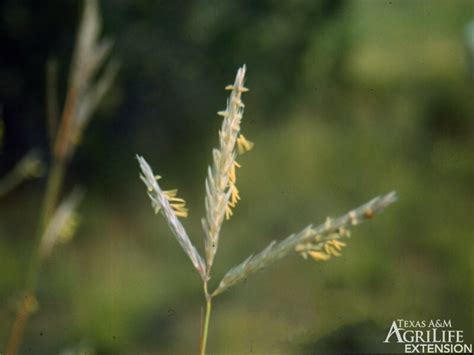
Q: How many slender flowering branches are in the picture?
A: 3